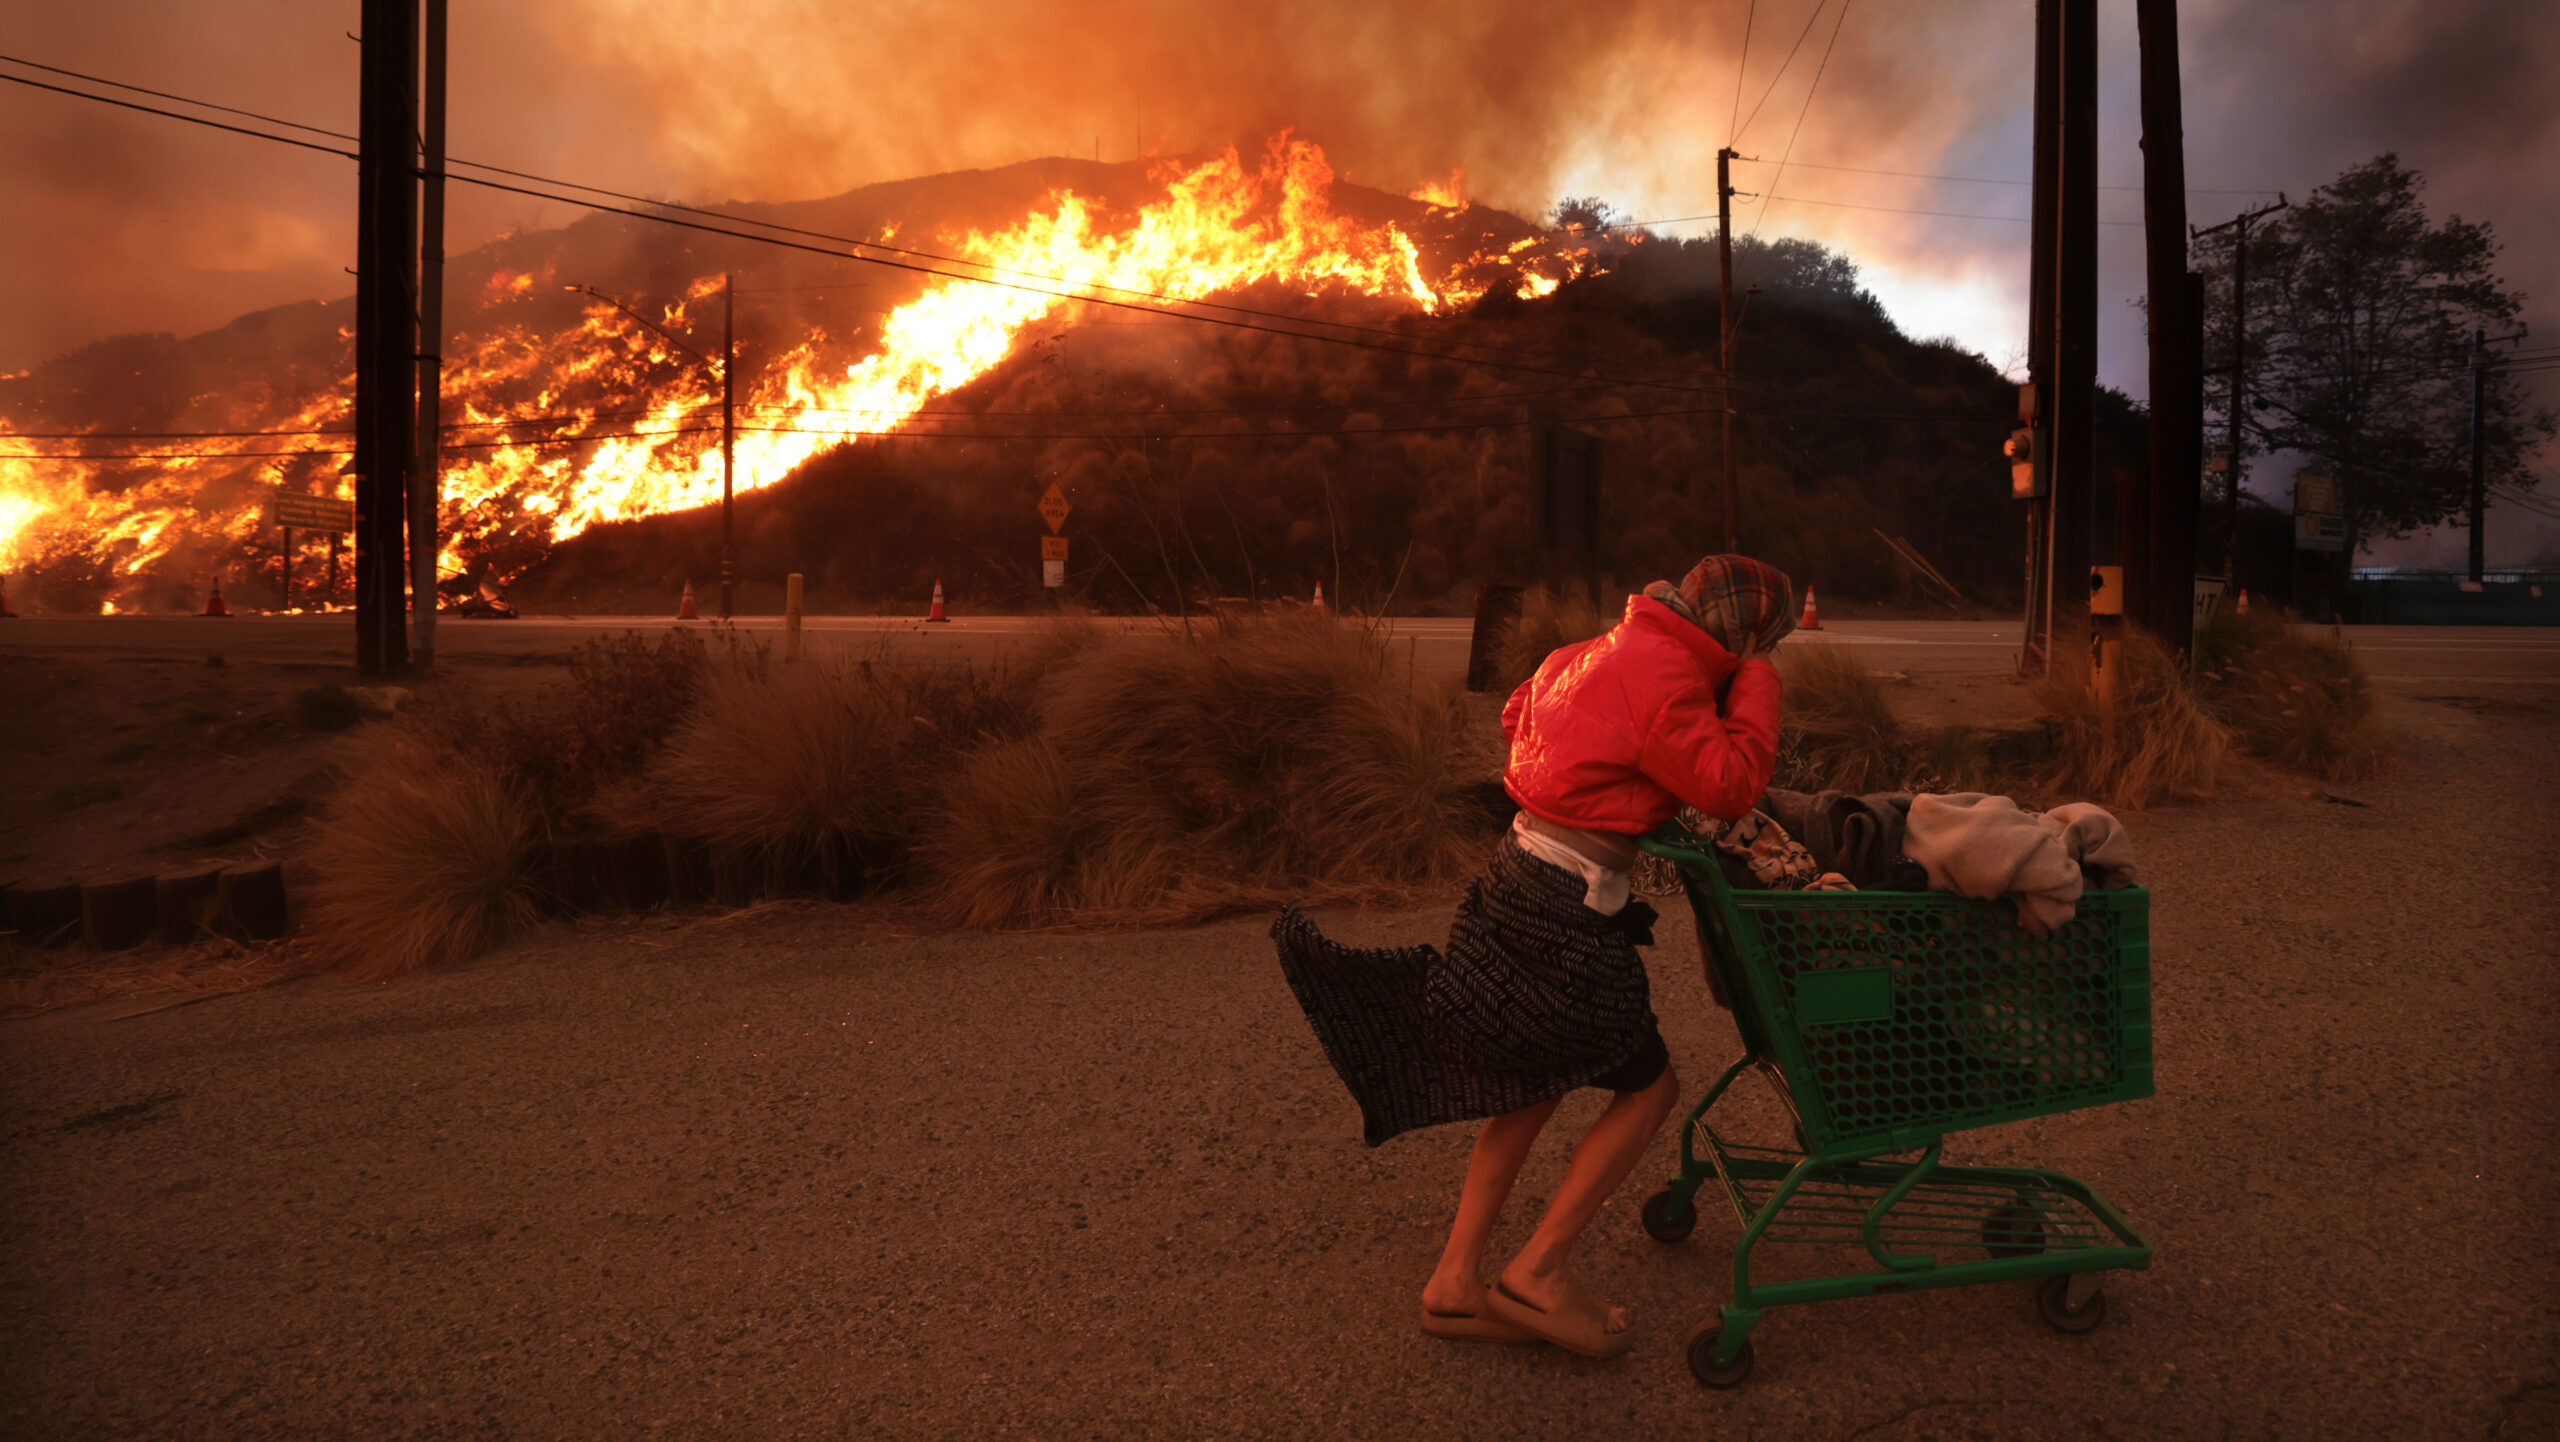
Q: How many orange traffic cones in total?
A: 7